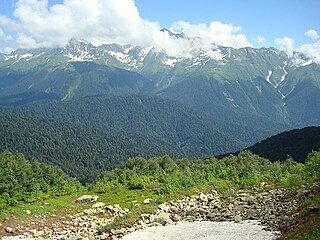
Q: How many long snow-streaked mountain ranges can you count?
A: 1